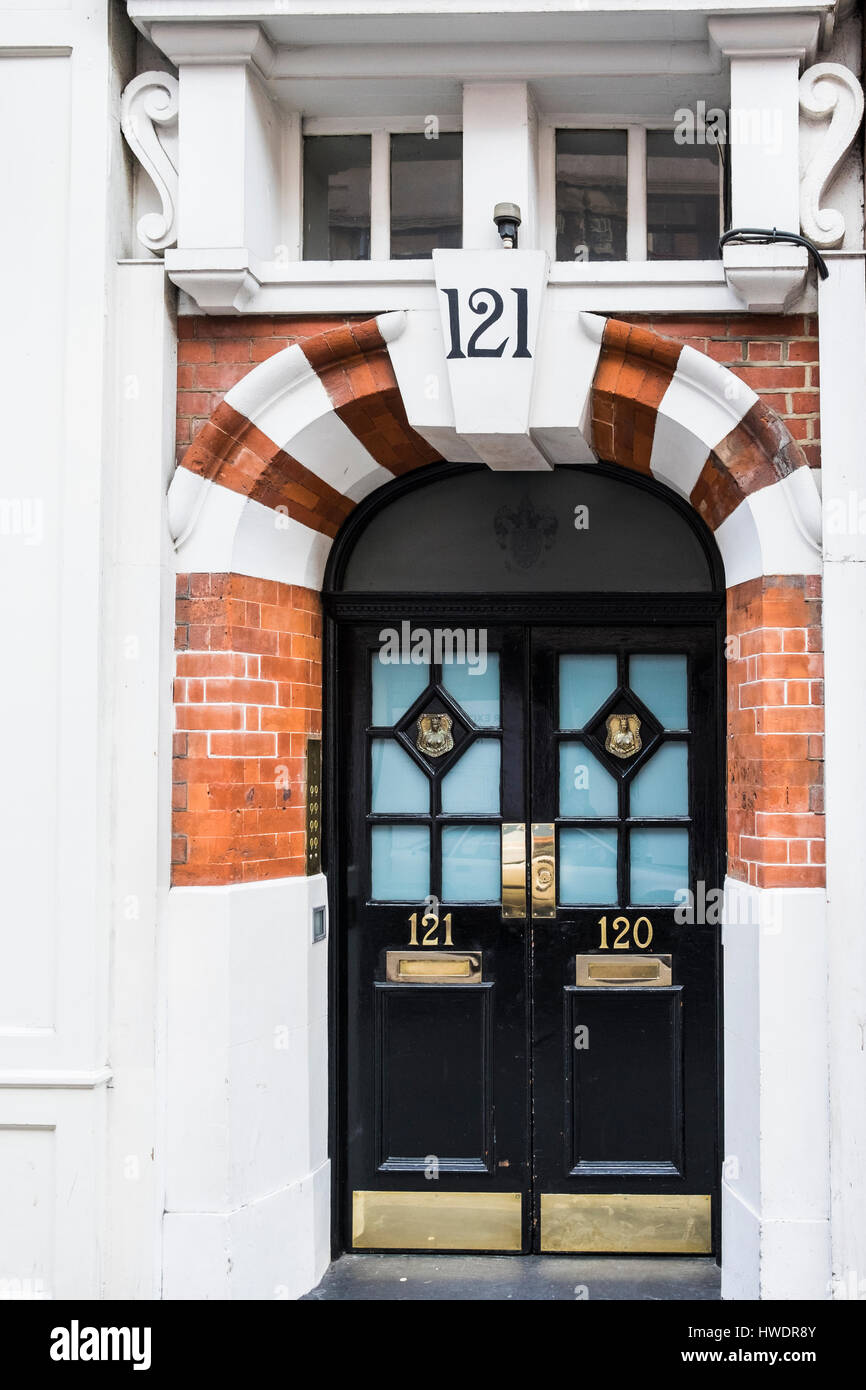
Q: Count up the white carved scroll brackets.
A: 2